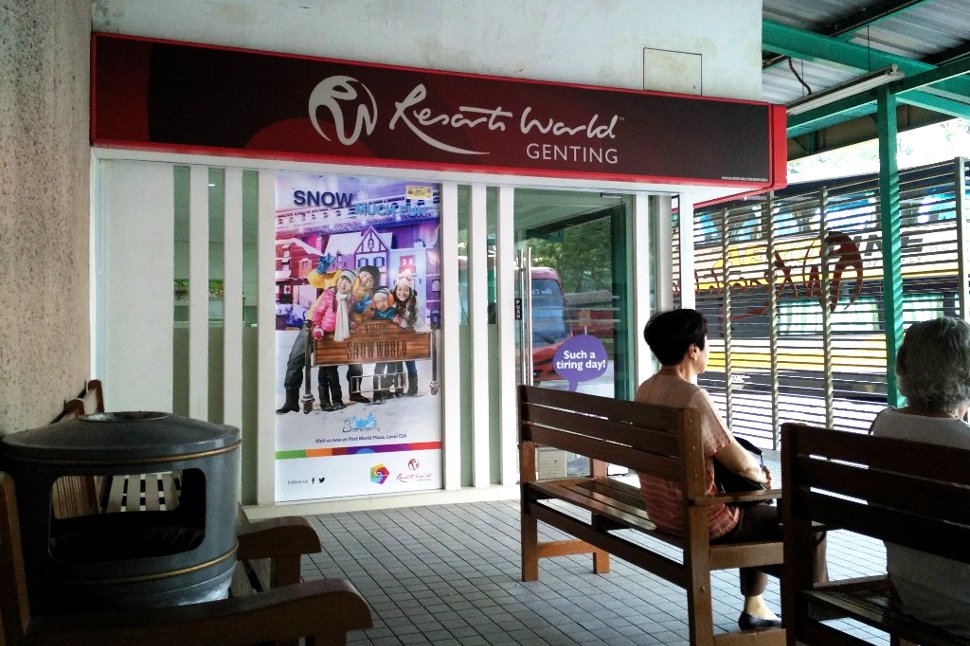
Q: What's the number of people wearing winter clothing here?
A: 4